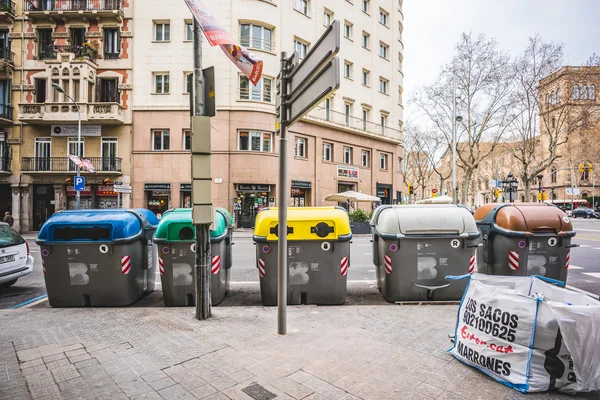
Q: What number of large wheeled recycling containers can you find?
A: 5